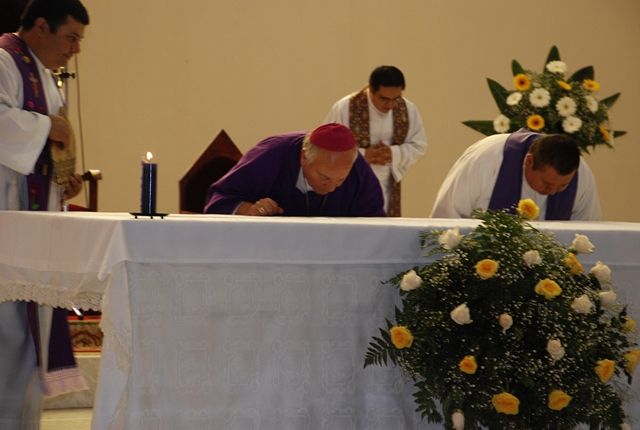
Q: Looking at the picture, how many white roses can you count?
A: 11